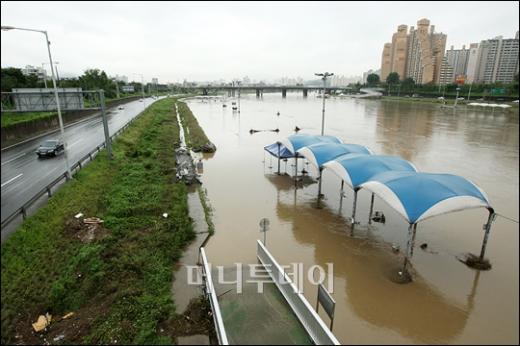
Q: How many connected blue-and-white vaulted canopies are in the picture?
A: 4